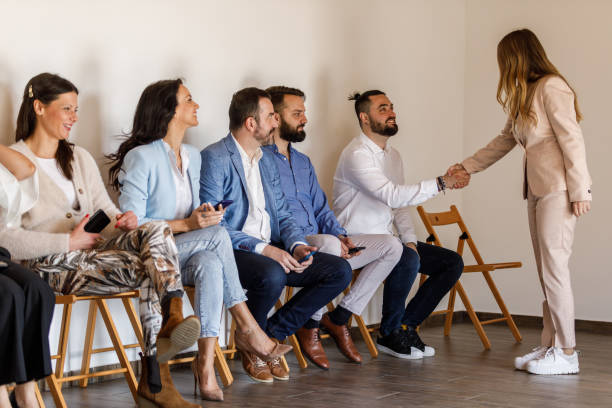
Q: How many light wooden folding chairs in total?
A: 7